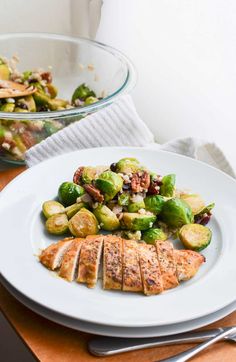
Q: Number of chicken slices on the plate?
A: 8